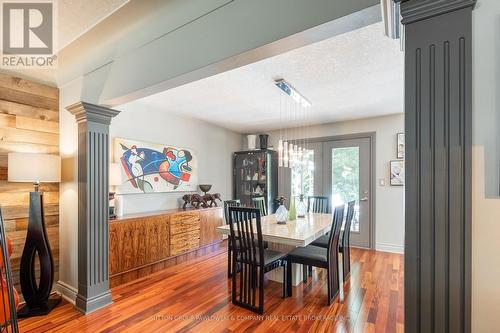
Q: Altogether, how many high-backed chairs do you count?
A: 6